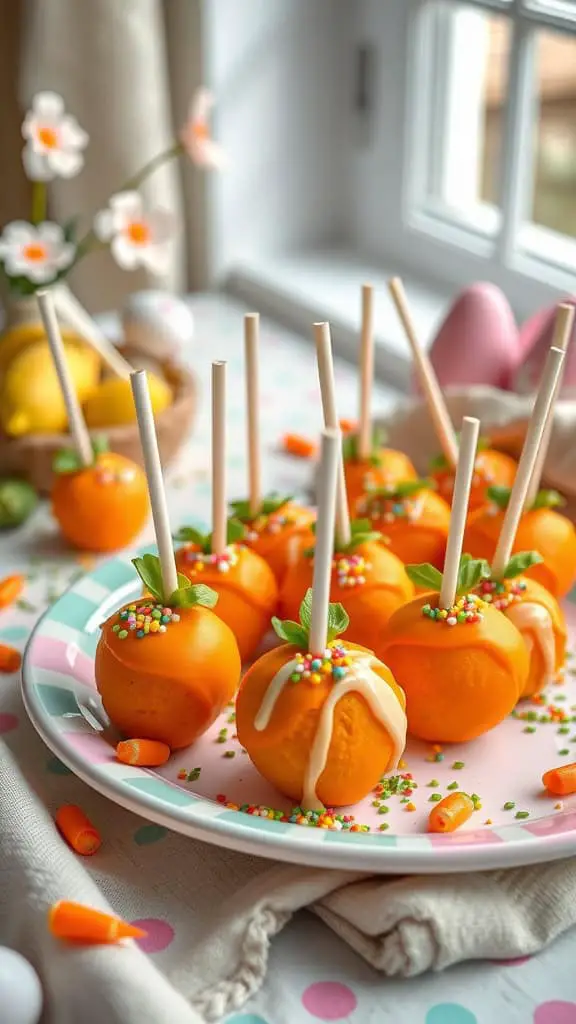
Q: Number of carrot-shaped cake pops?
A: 12